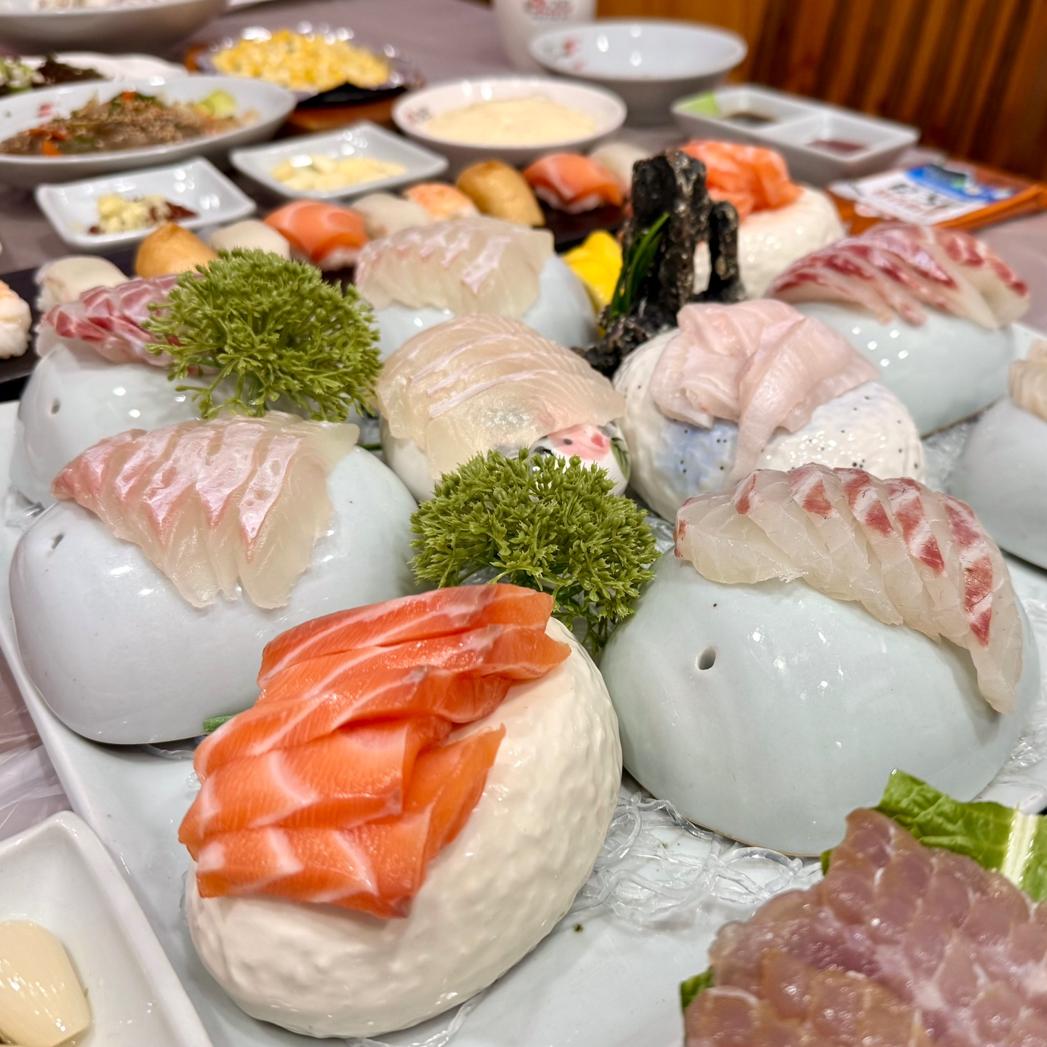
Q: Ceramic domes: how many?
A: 10